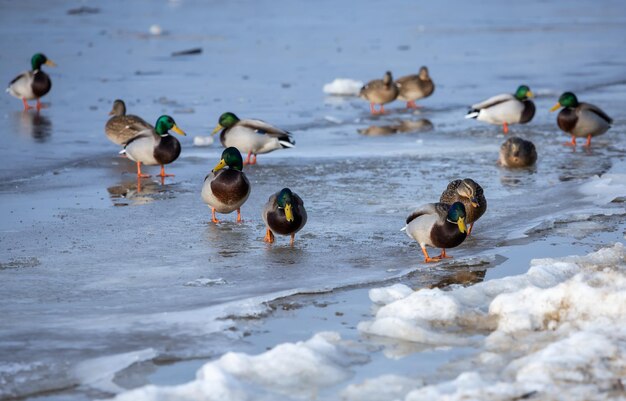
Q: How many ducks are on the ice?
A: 13